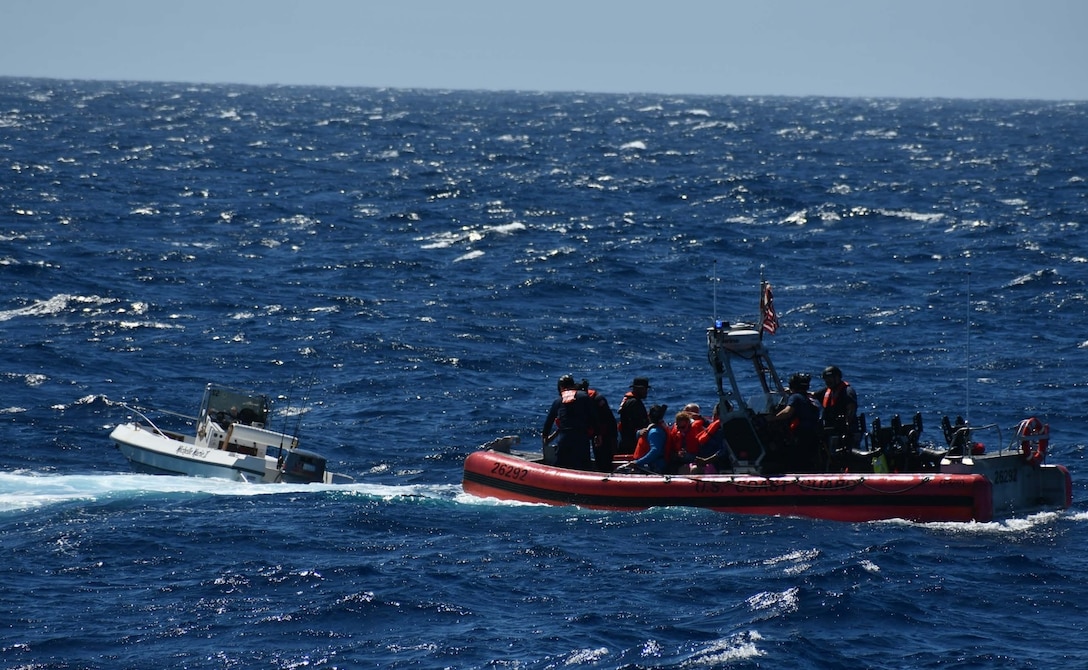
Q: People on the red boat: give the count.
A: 9